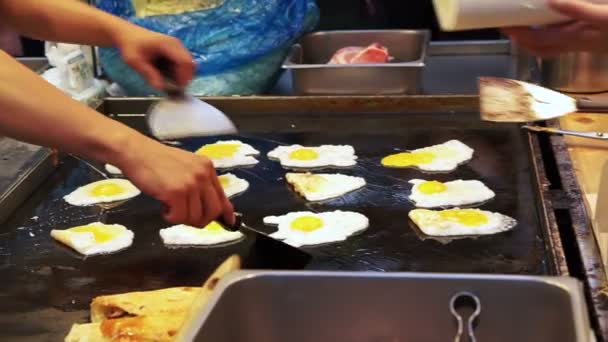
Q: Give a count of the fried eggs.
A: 12